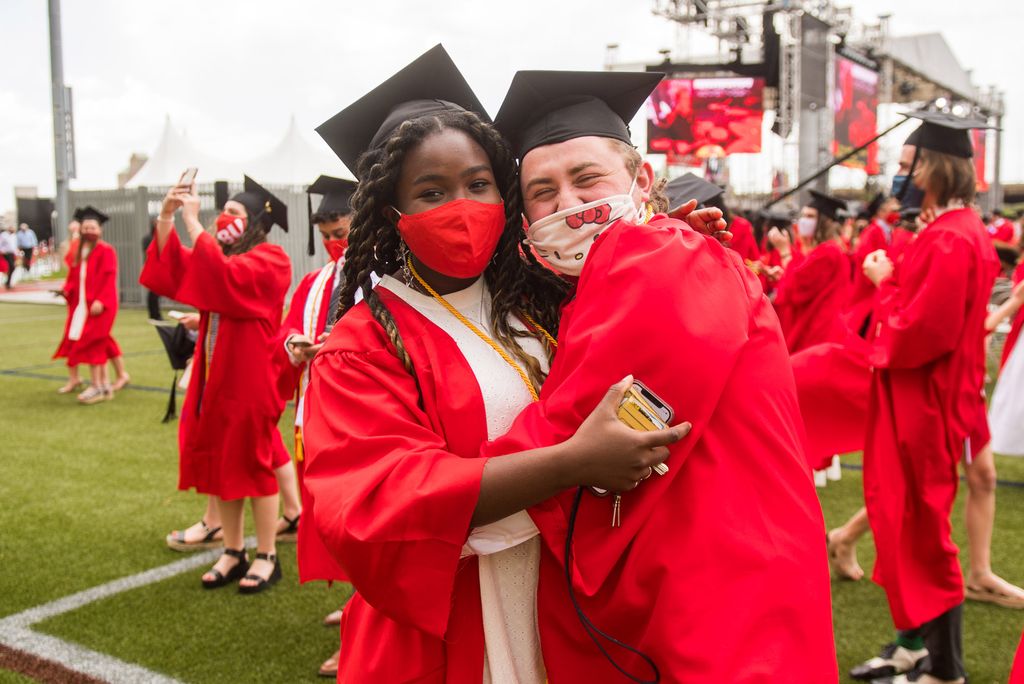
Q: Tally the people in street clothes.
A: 2